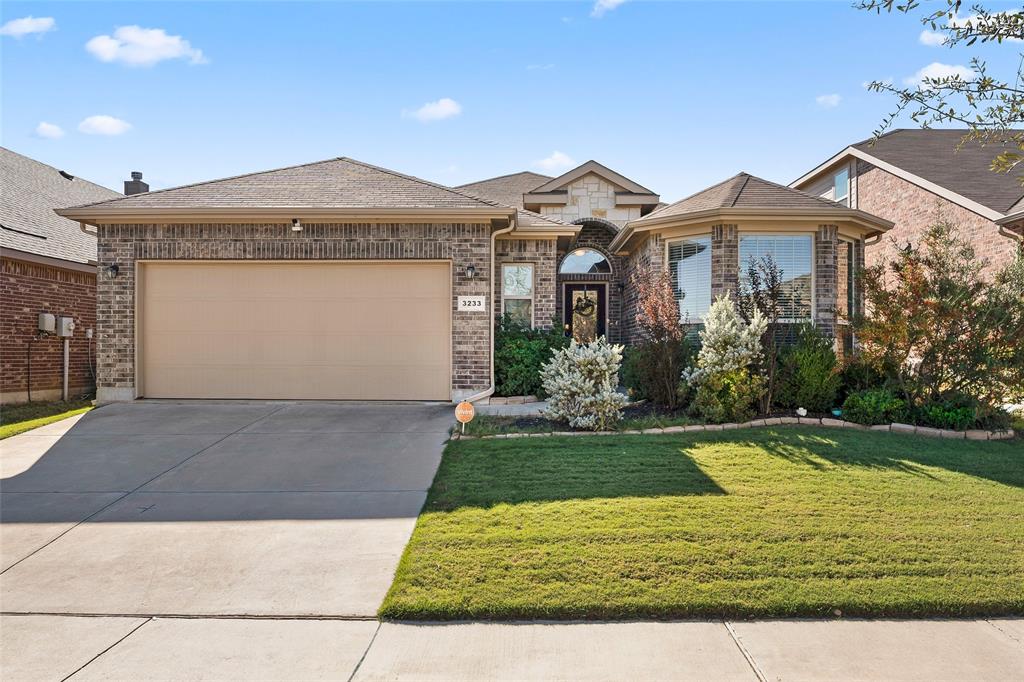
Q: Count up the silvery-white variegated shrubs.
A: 2